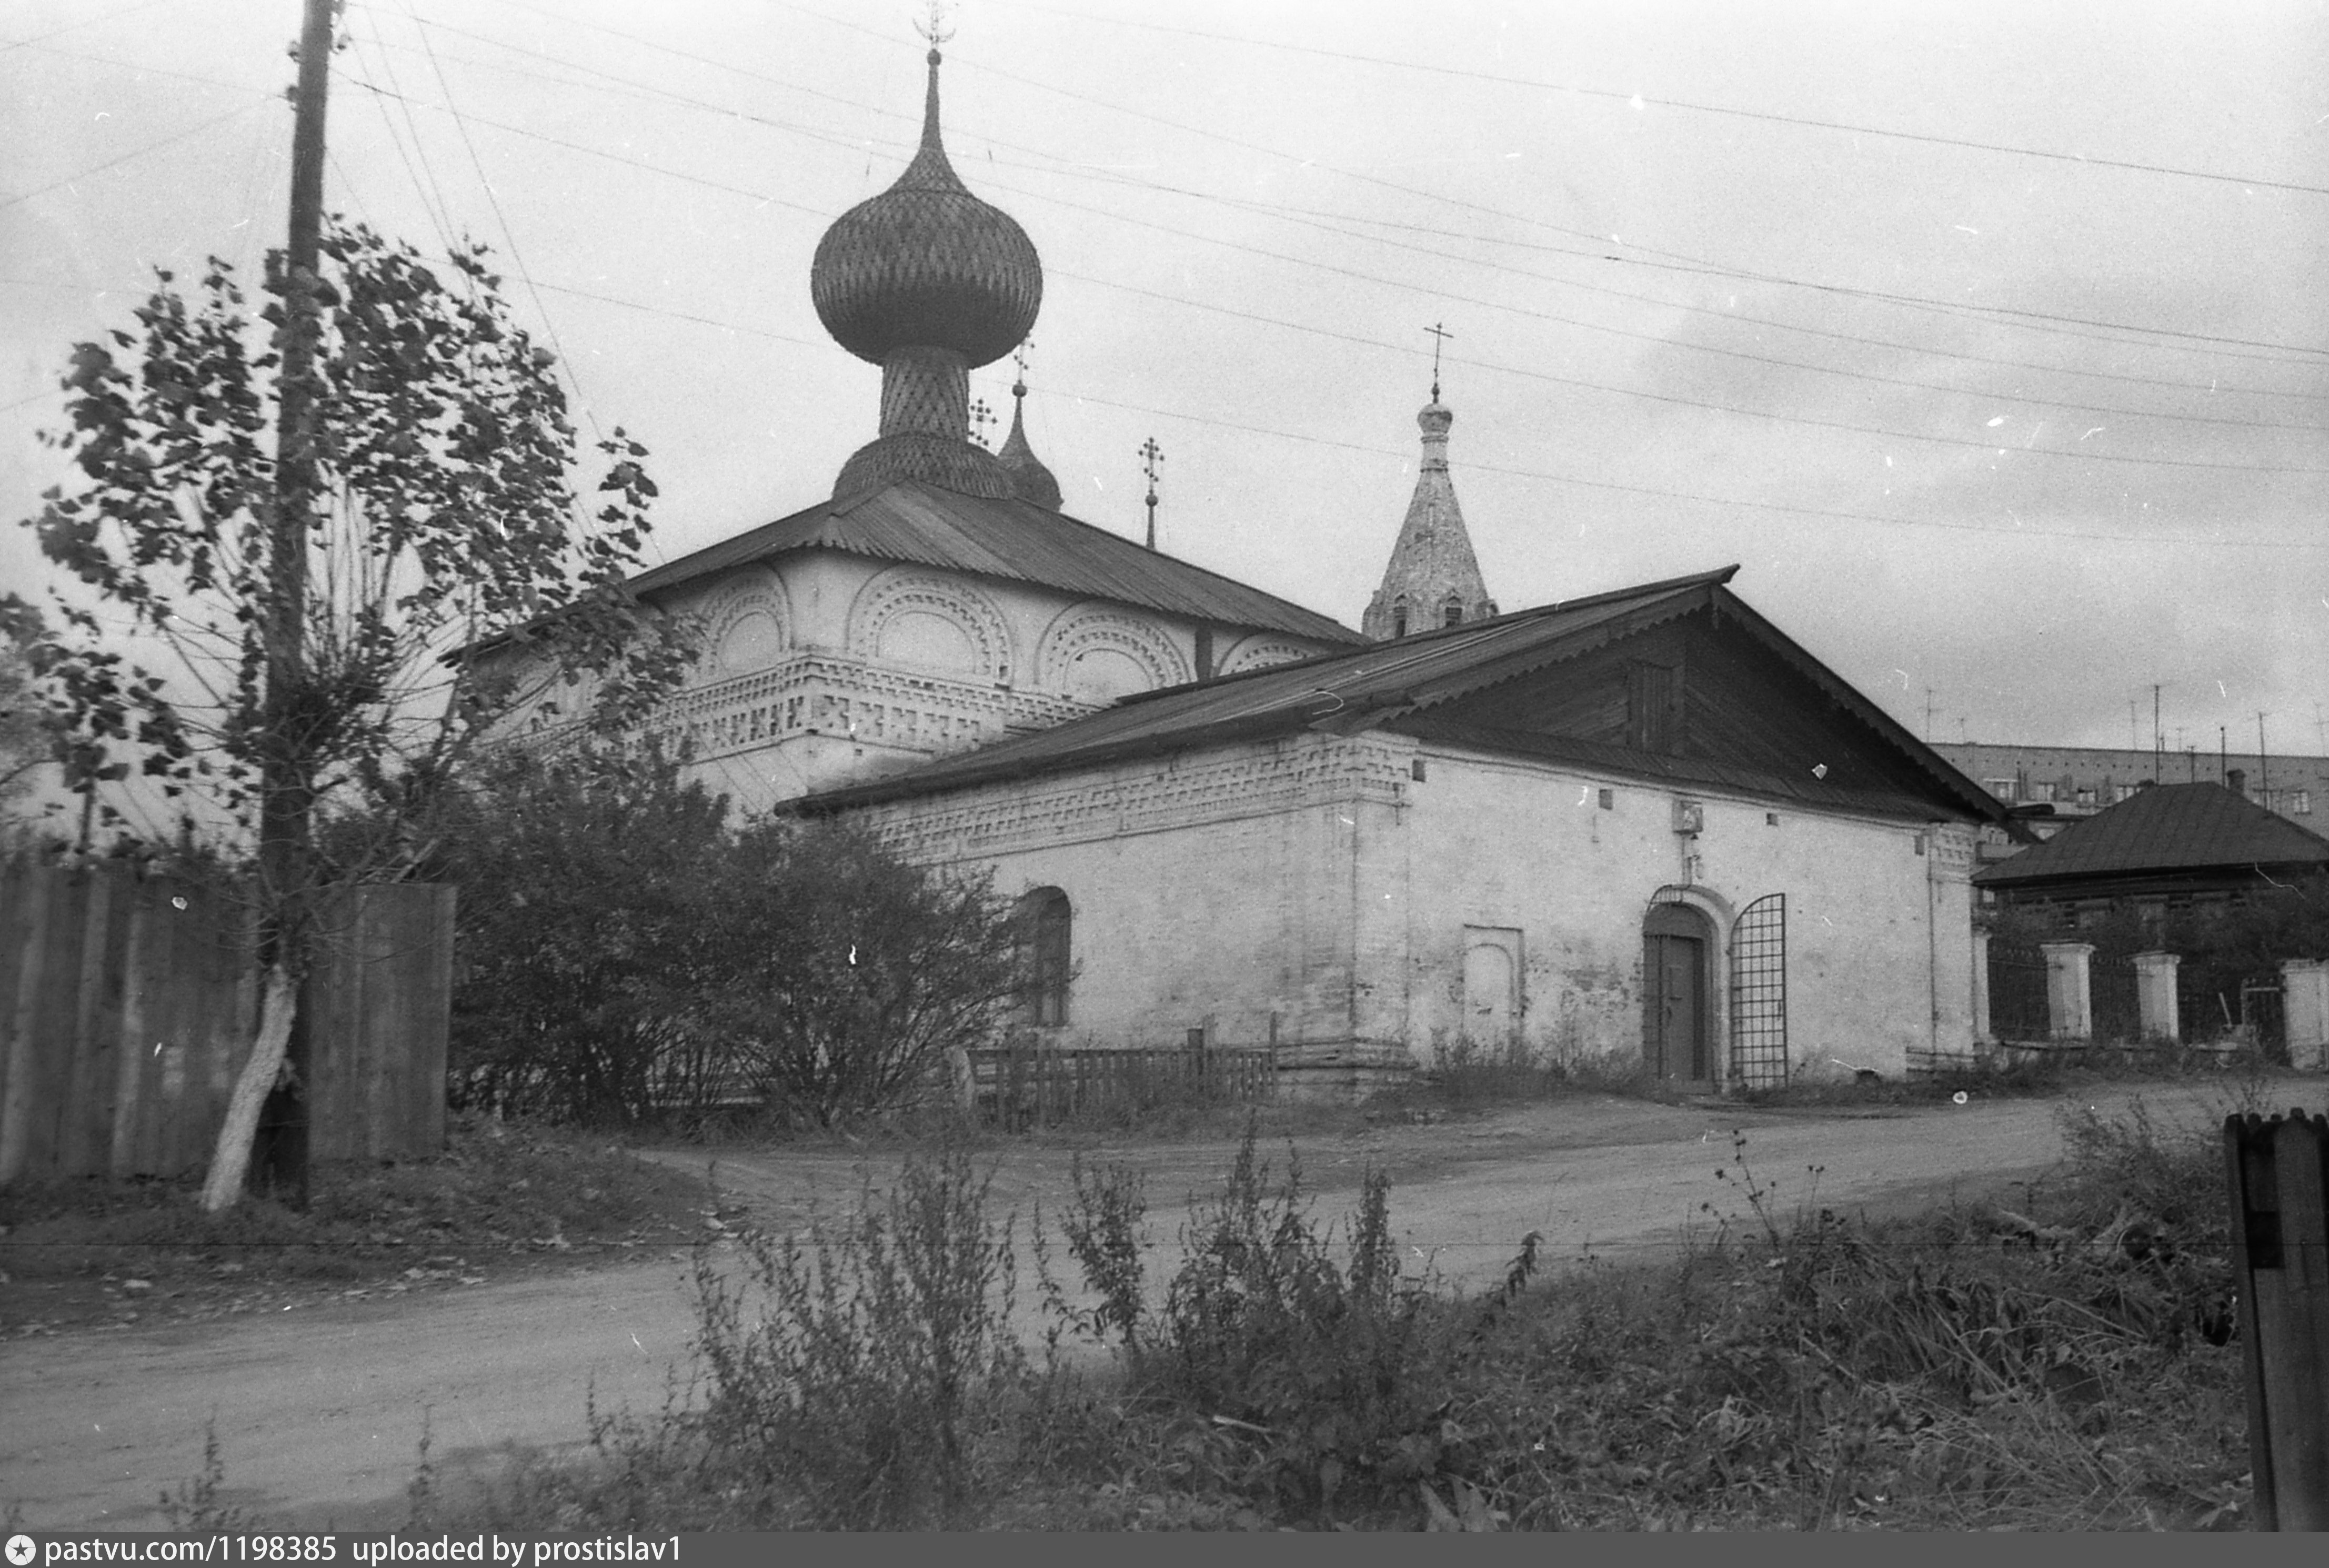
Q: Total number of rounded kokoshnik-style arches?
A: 4